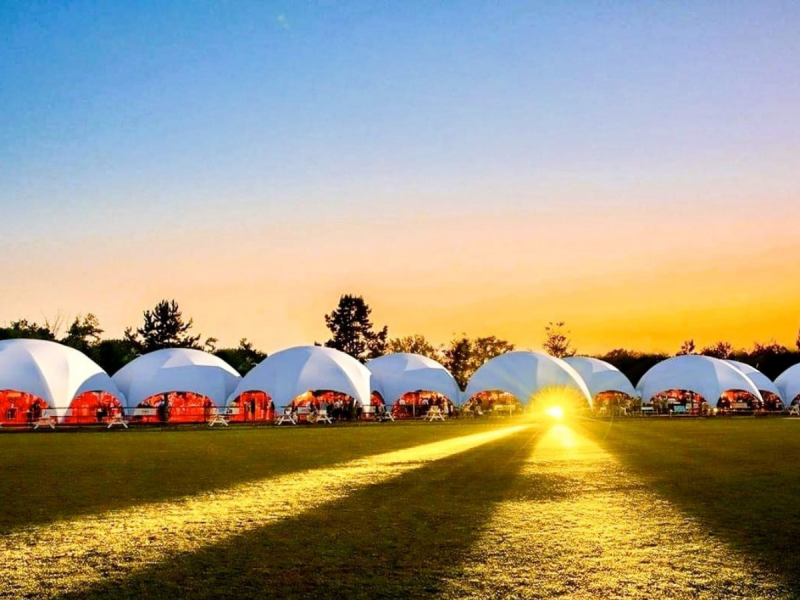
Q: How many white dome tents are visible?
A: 9